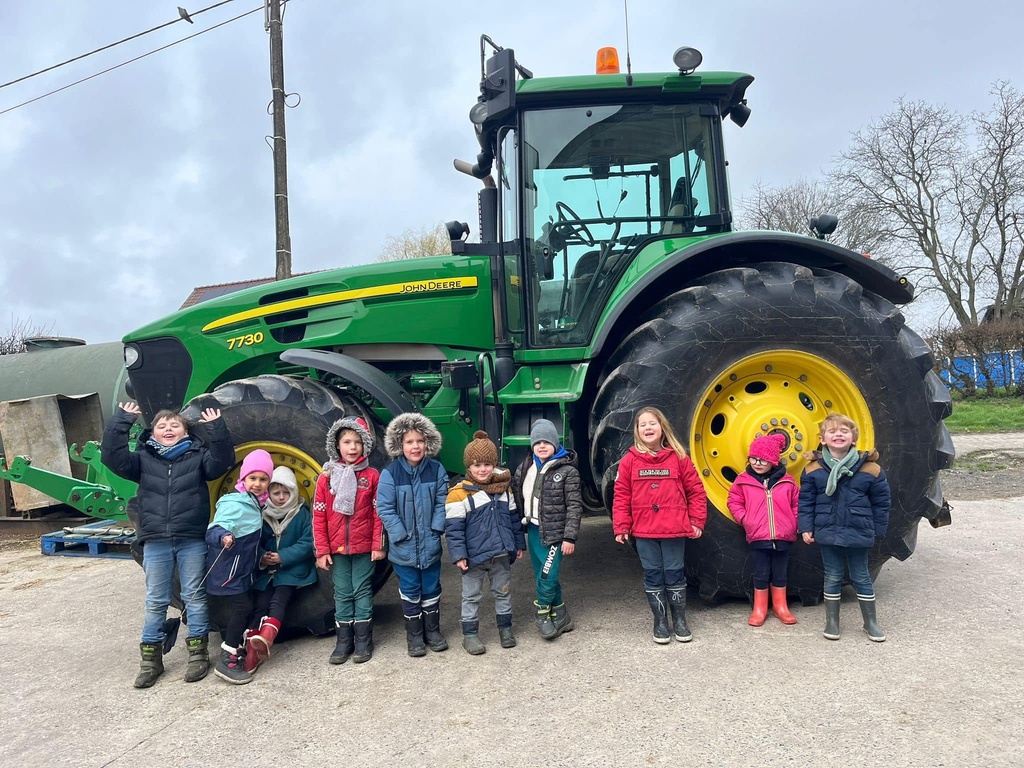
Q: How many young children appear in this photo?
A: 10